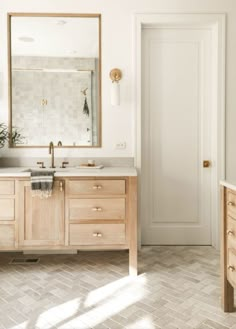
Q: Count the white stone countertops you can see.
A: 2